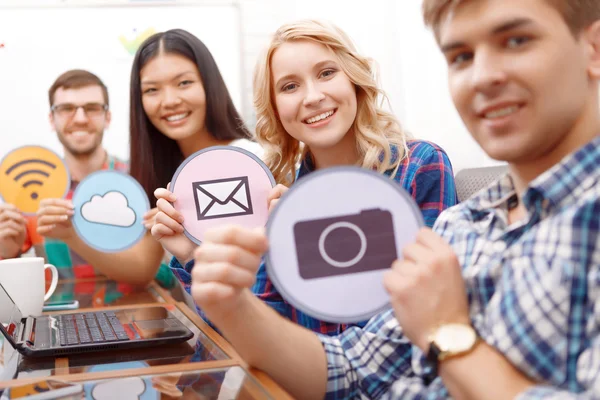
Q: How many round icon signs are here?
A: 4